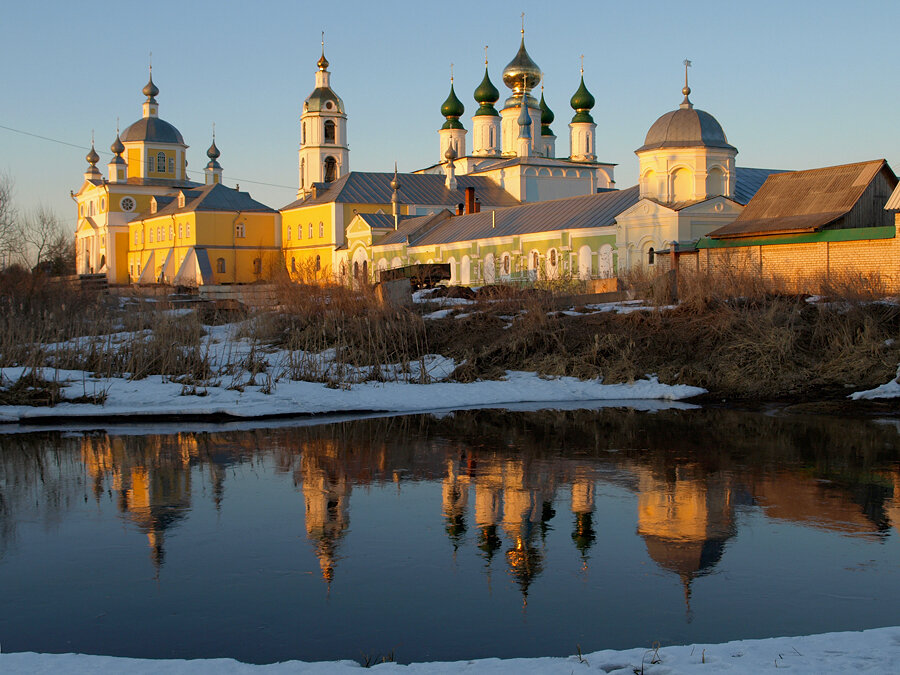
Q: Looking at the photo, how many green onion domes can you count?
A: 4